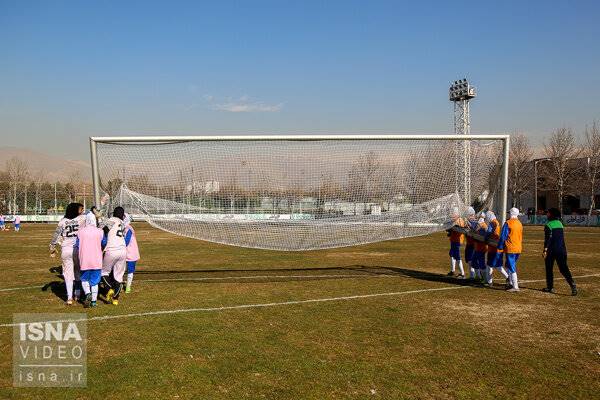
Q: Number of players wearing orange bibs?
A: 5